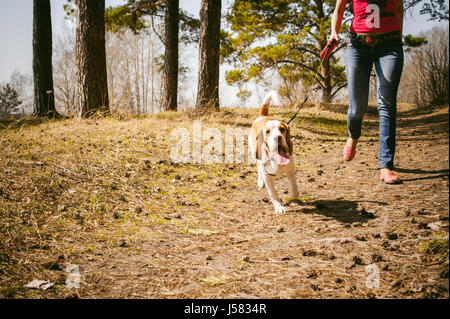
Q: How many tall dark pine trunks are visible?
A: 4